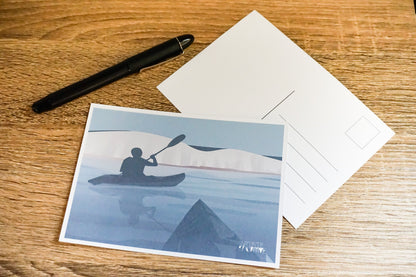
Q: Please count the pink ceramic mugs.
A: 0